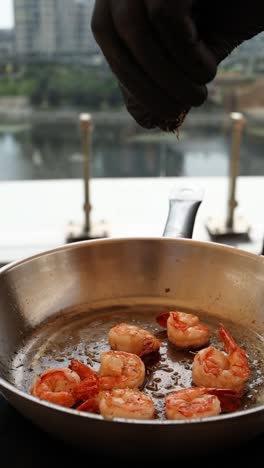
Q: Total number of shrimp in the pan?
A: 7